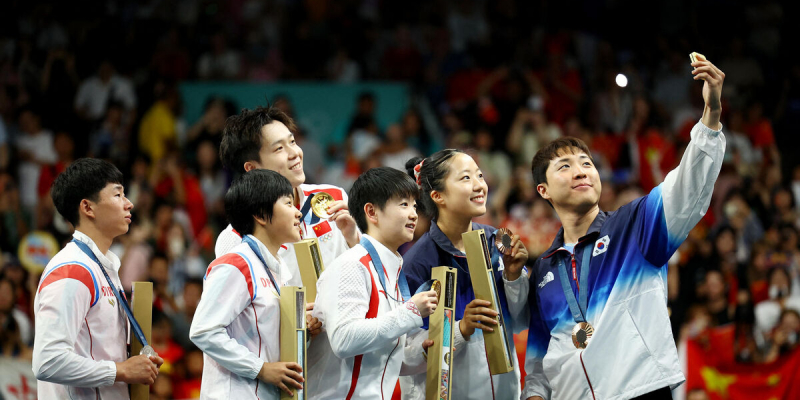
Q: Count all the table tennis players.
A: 6